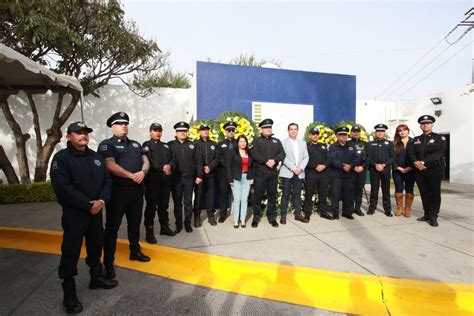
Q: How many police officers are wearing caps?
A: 12